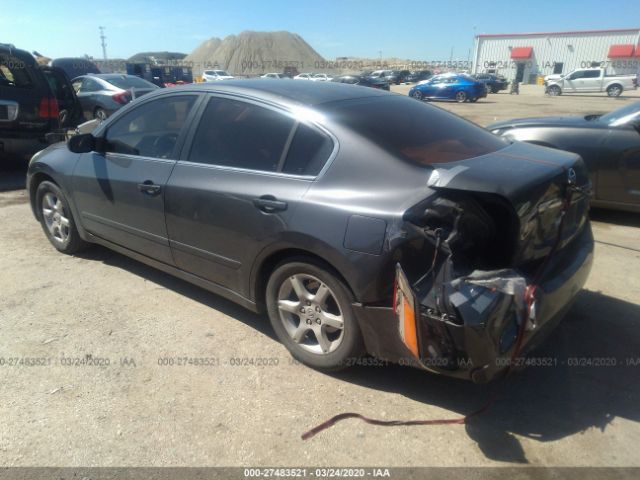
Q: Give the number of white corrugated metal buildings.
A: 1